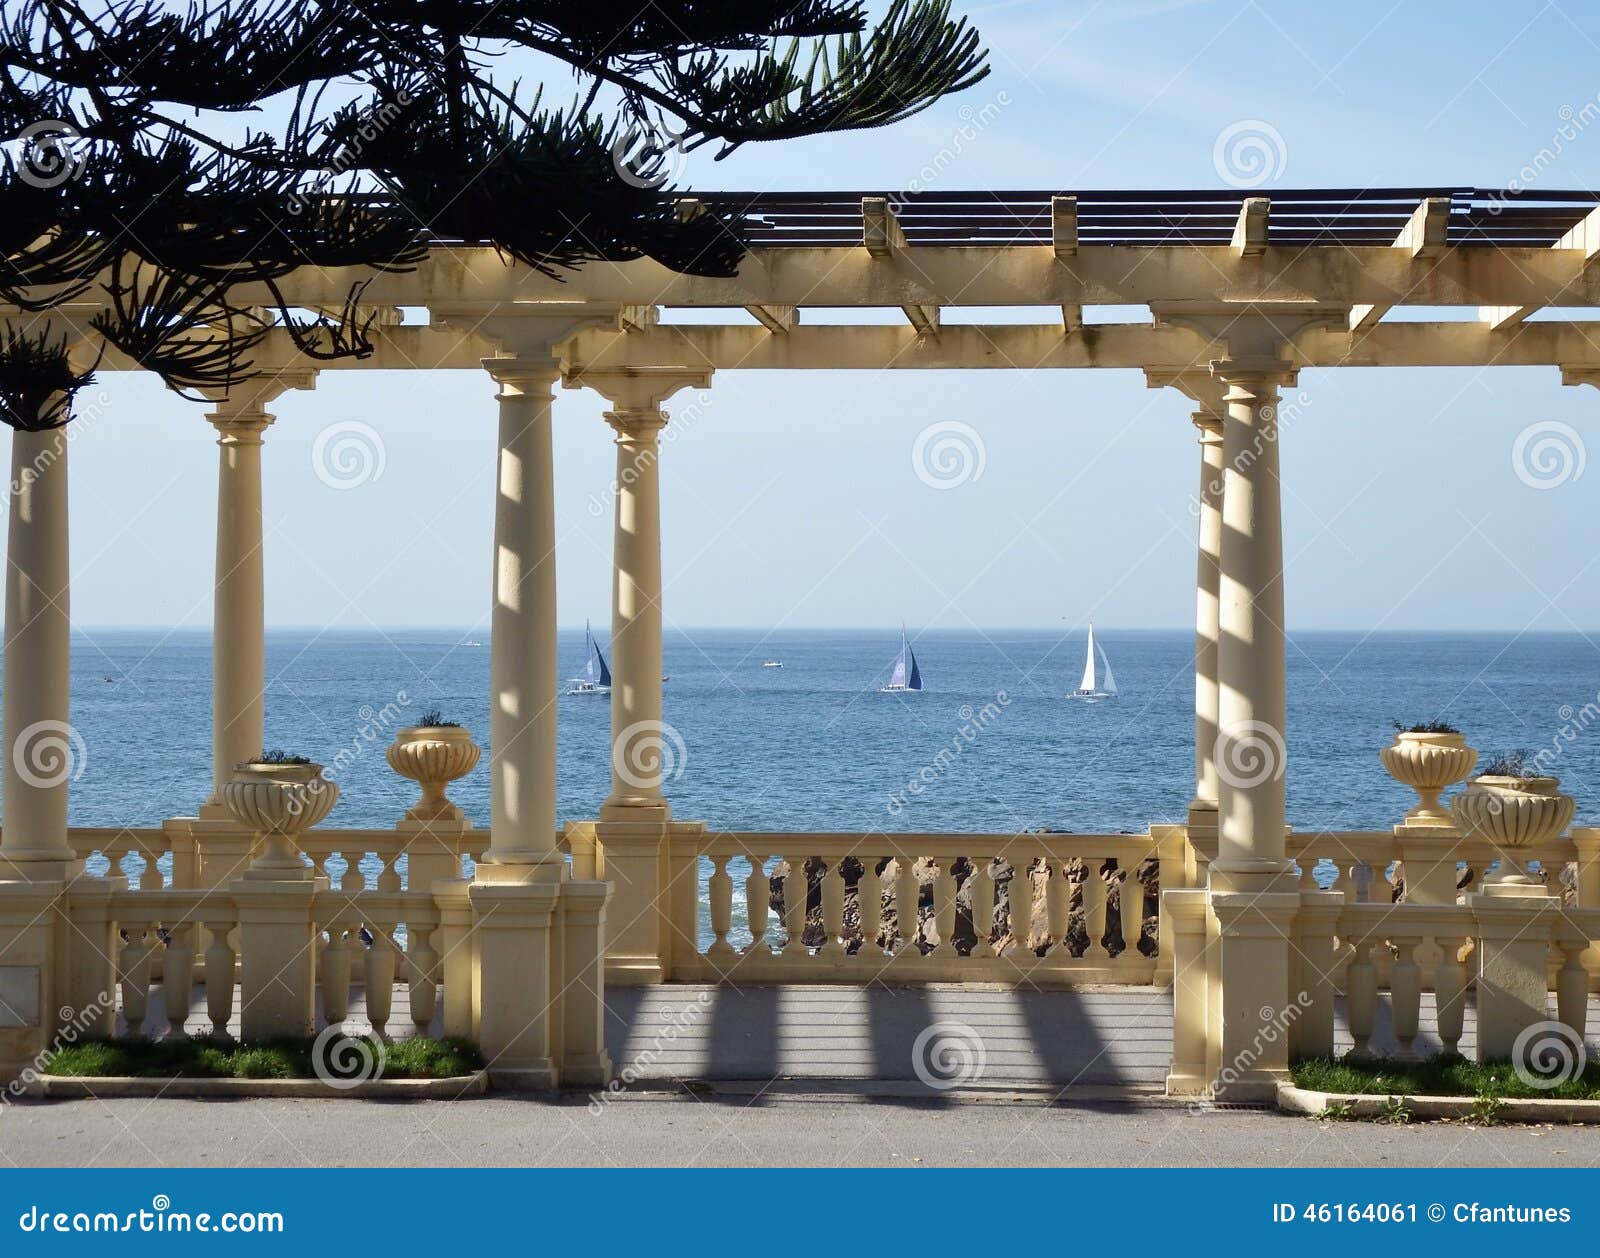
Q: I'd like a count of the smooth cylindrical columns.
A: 6